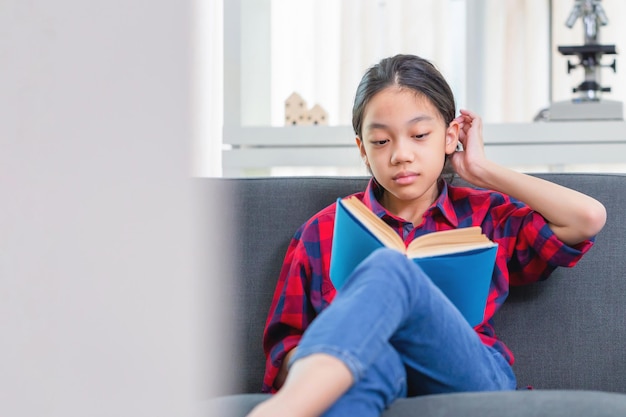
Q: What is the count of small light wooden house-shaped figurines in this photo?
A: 2